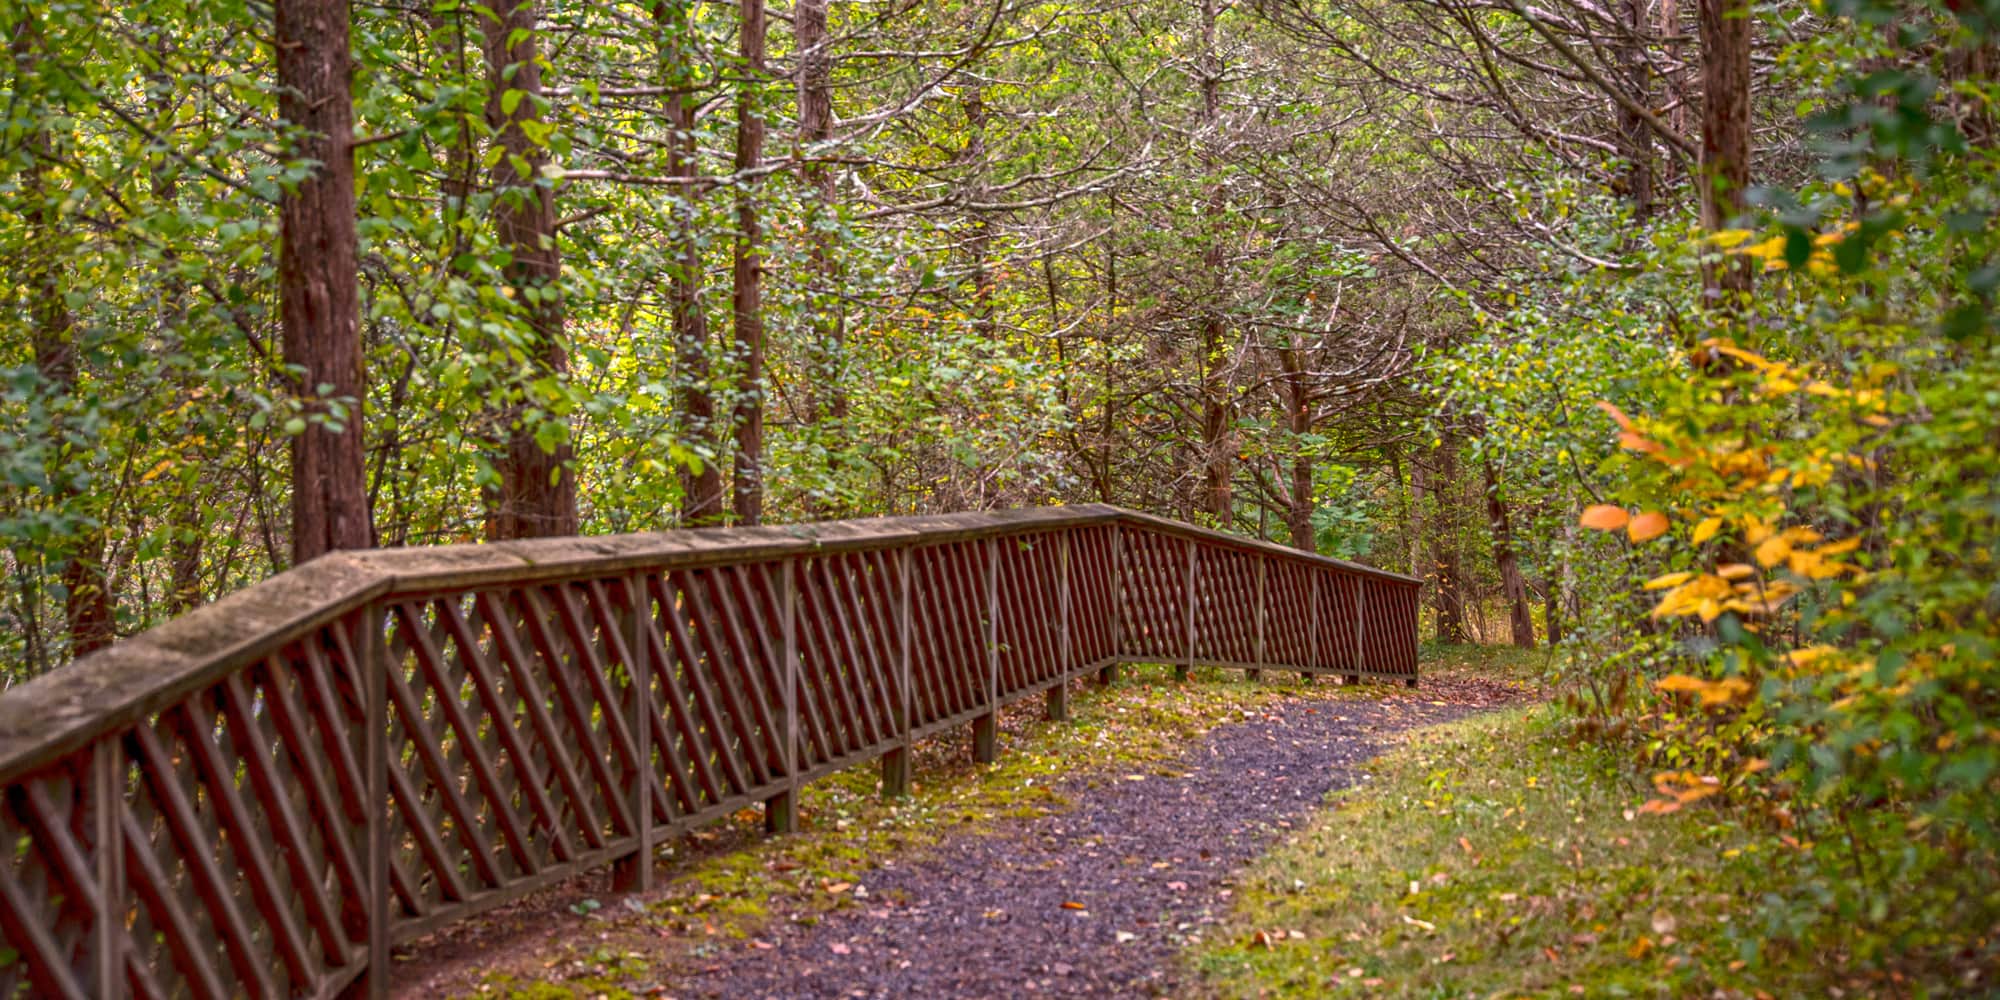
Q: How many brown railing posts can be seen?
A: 13